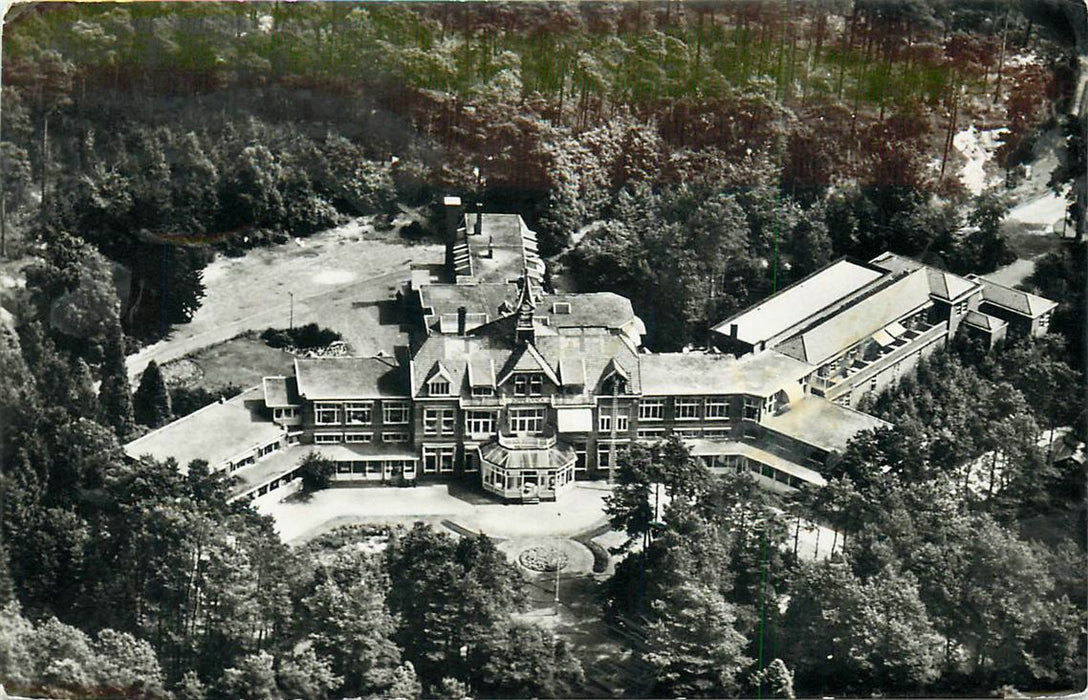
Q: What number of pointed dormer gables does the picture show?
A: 3